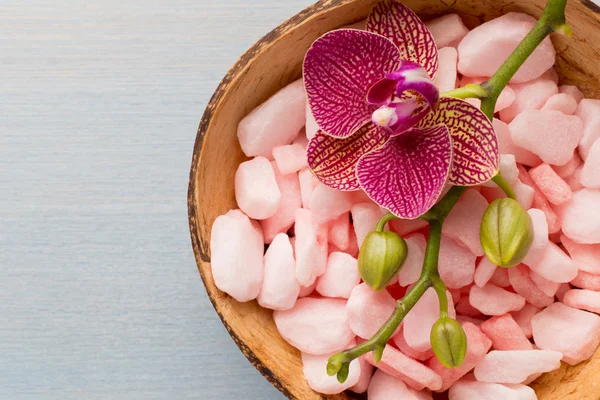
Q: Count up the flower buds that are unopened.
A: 3